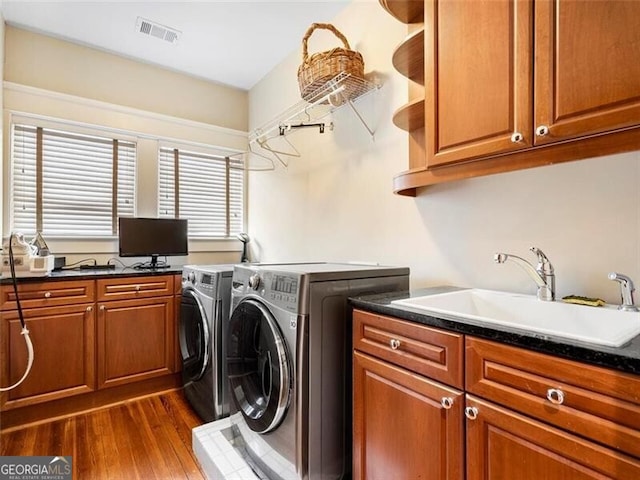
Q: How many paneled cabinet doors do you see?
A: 6